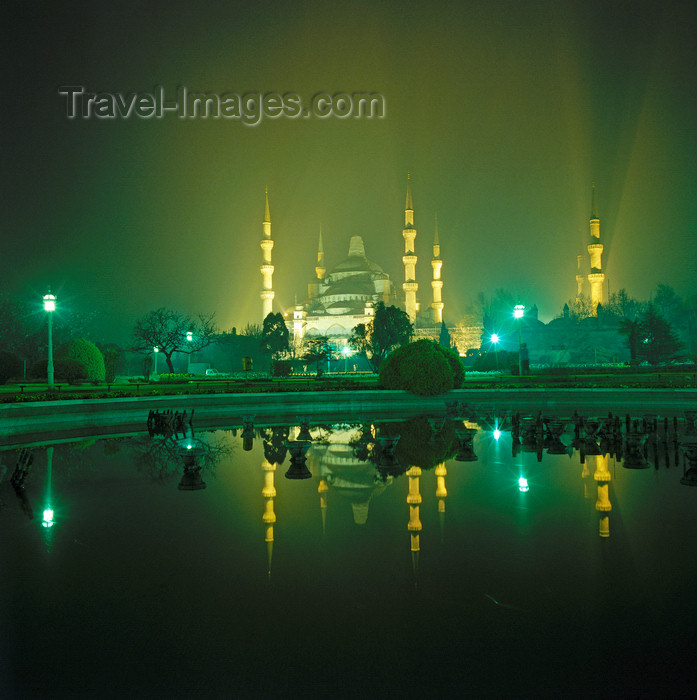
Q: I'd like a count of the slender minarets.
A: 6